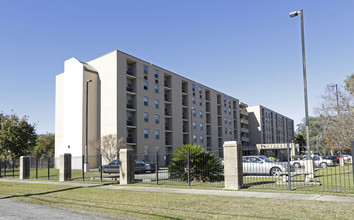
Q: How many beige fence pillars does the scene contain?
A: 4